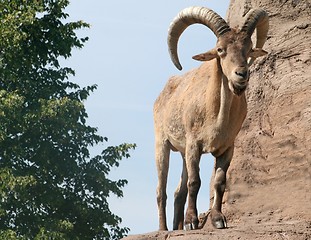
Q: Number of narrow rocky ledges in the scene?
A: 1